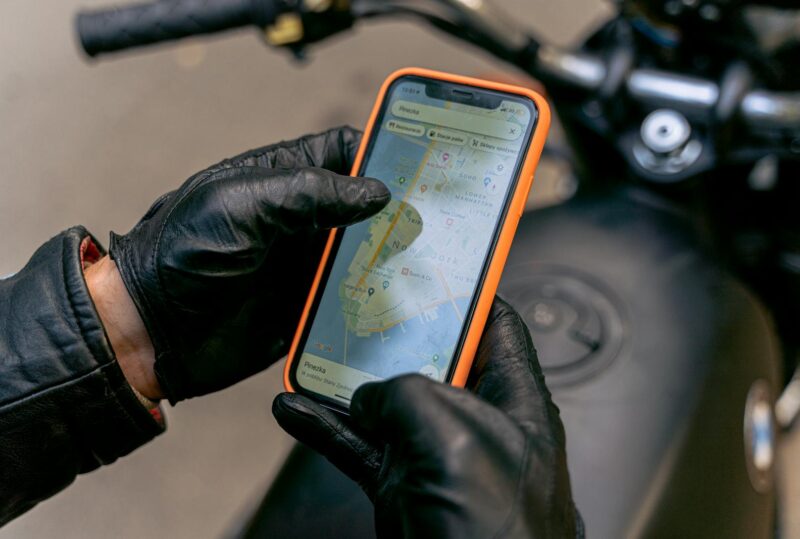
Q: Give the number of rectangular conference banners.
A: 0